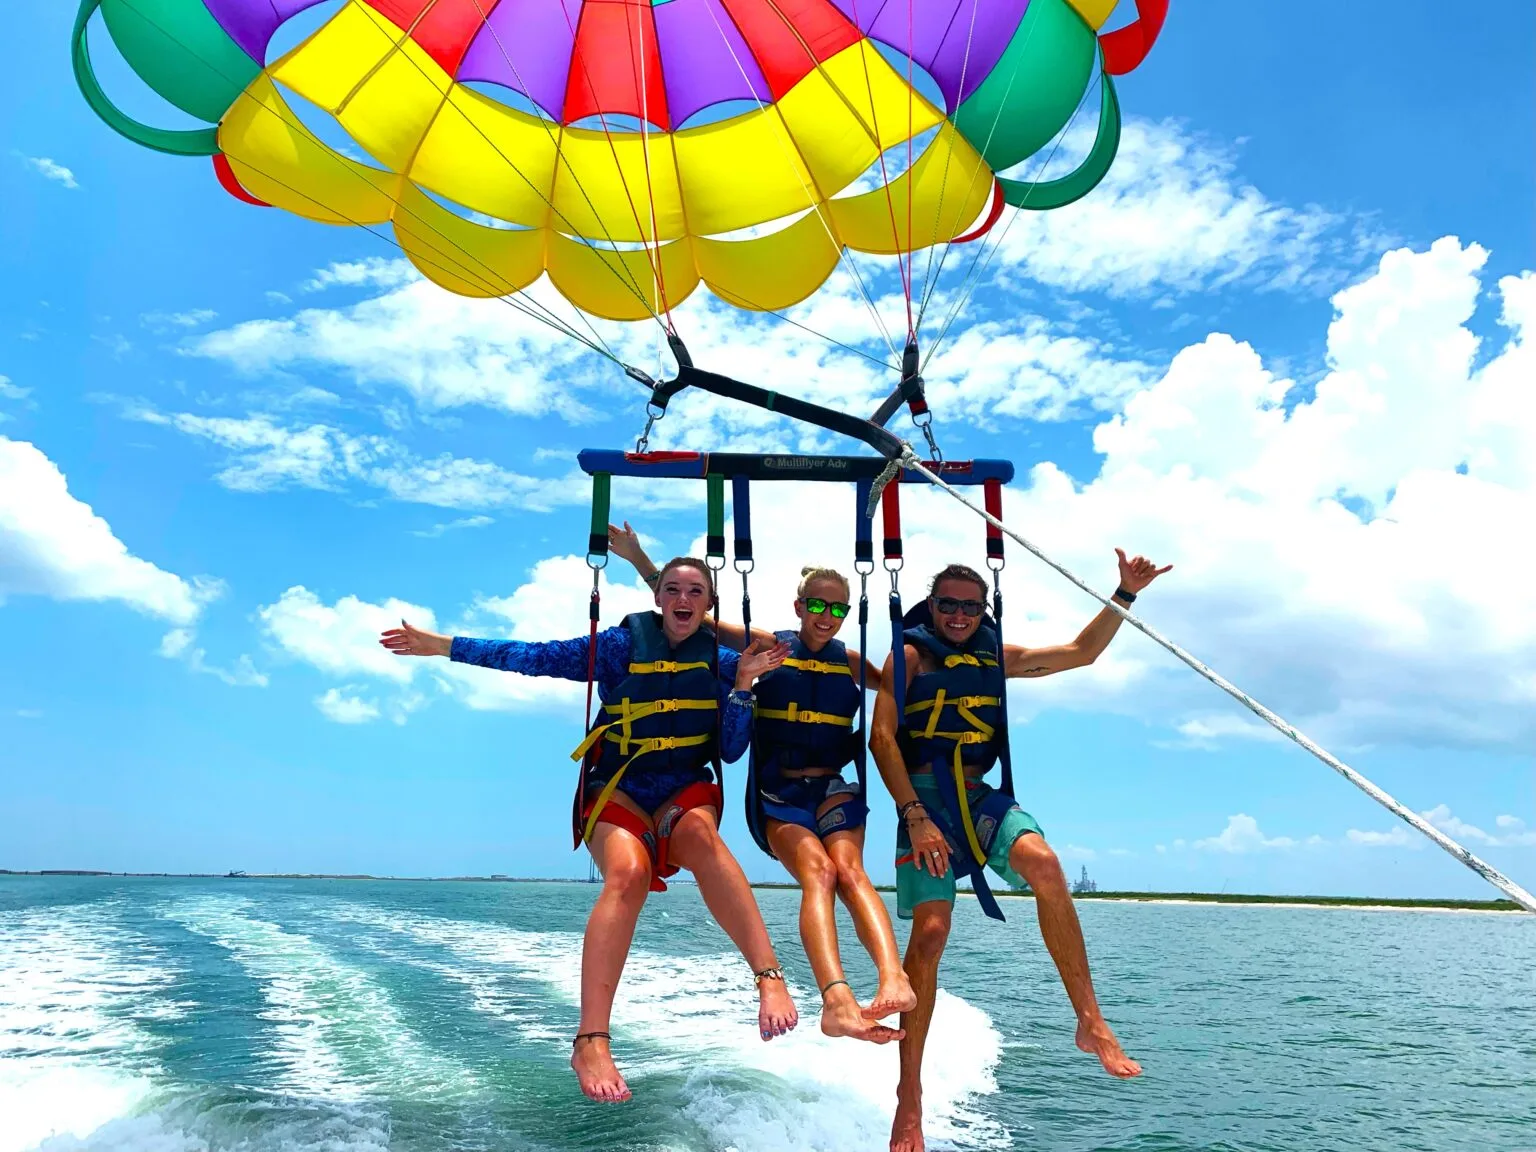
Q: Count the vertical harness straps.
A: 6